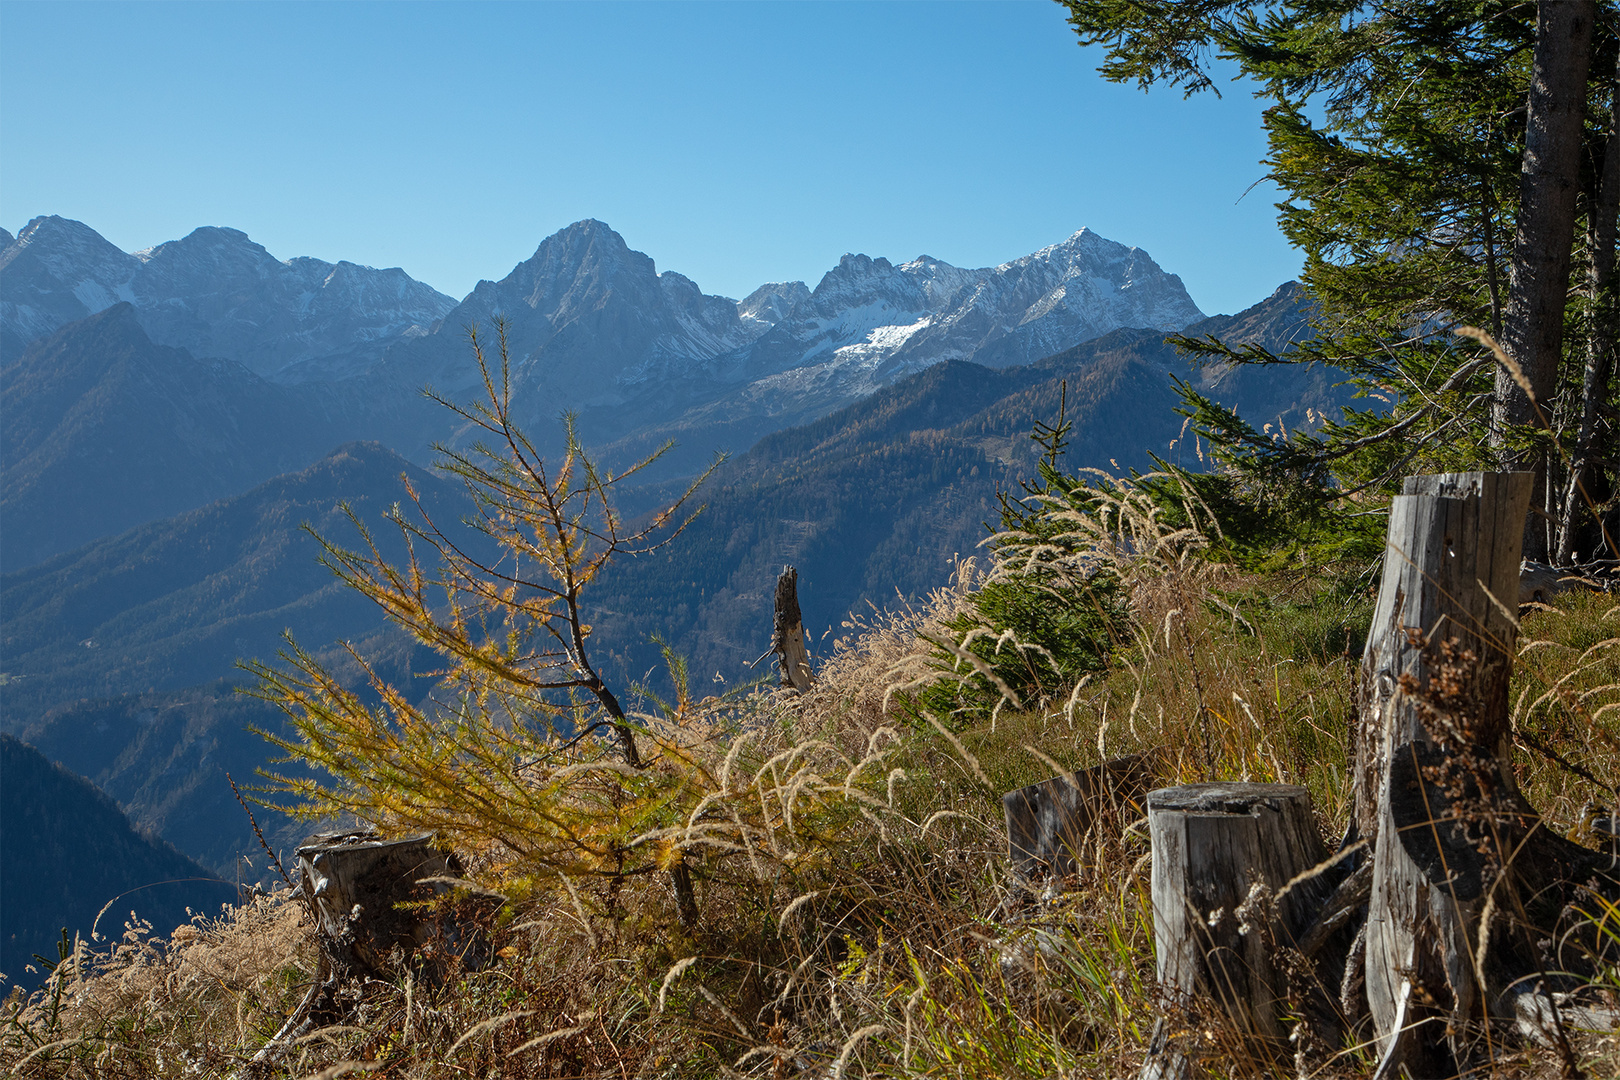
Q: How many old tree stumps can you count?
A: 5